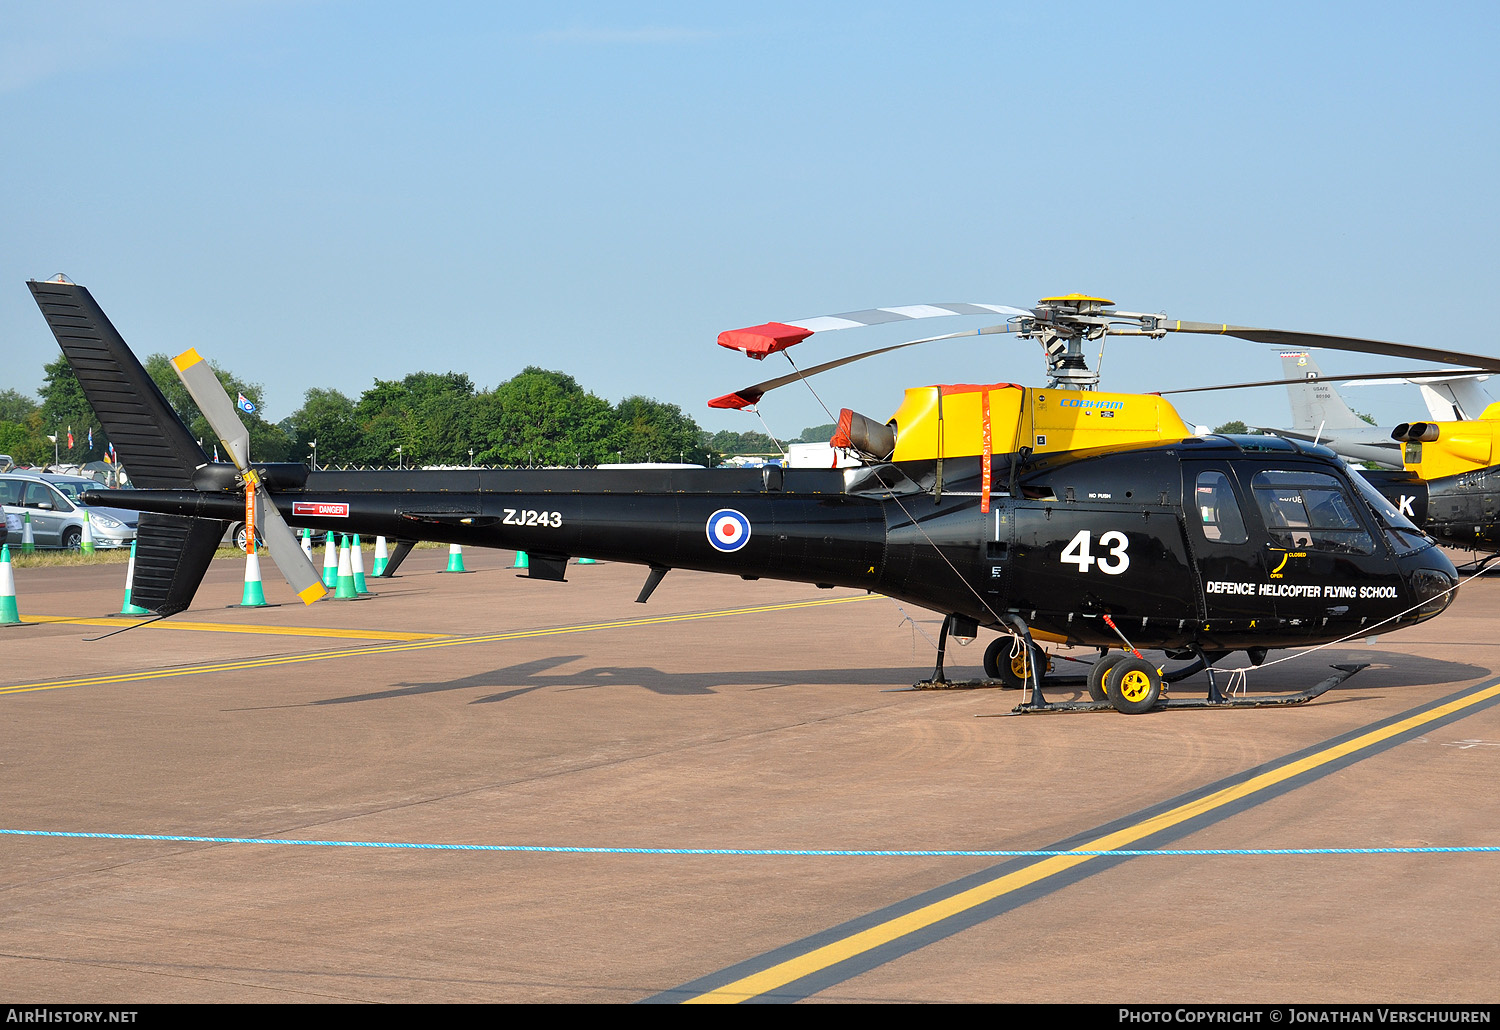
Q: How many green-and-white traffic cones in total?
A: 13